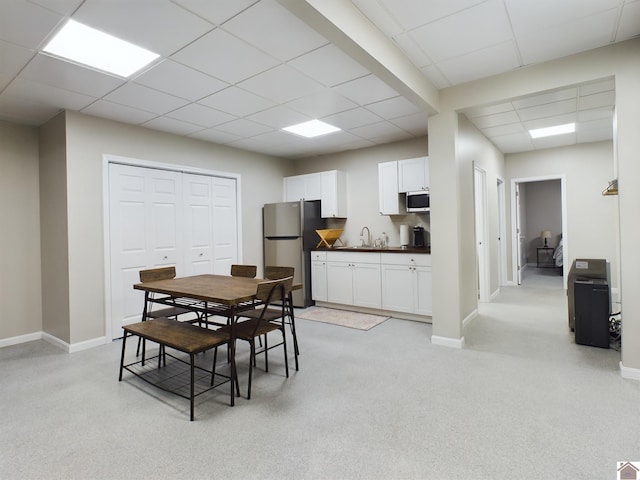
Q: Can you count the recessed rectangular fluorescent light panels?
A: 3